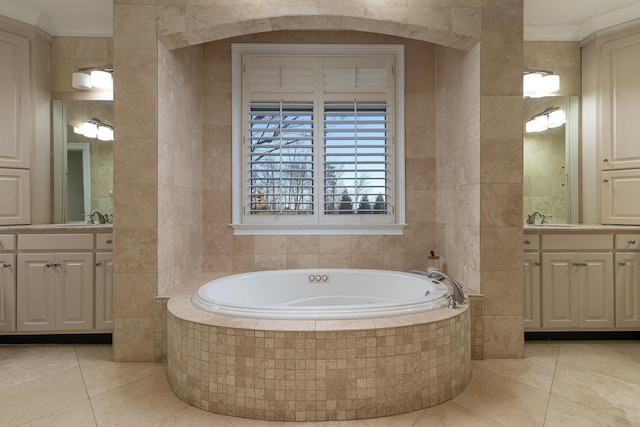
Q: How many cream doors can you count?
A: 12